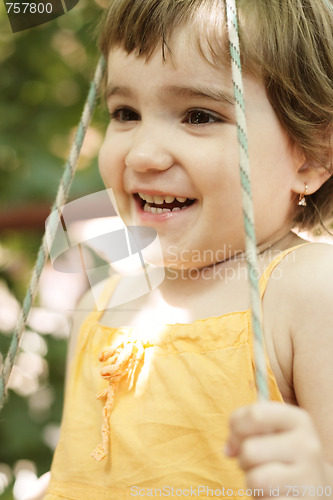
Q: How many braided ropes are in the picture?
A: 2